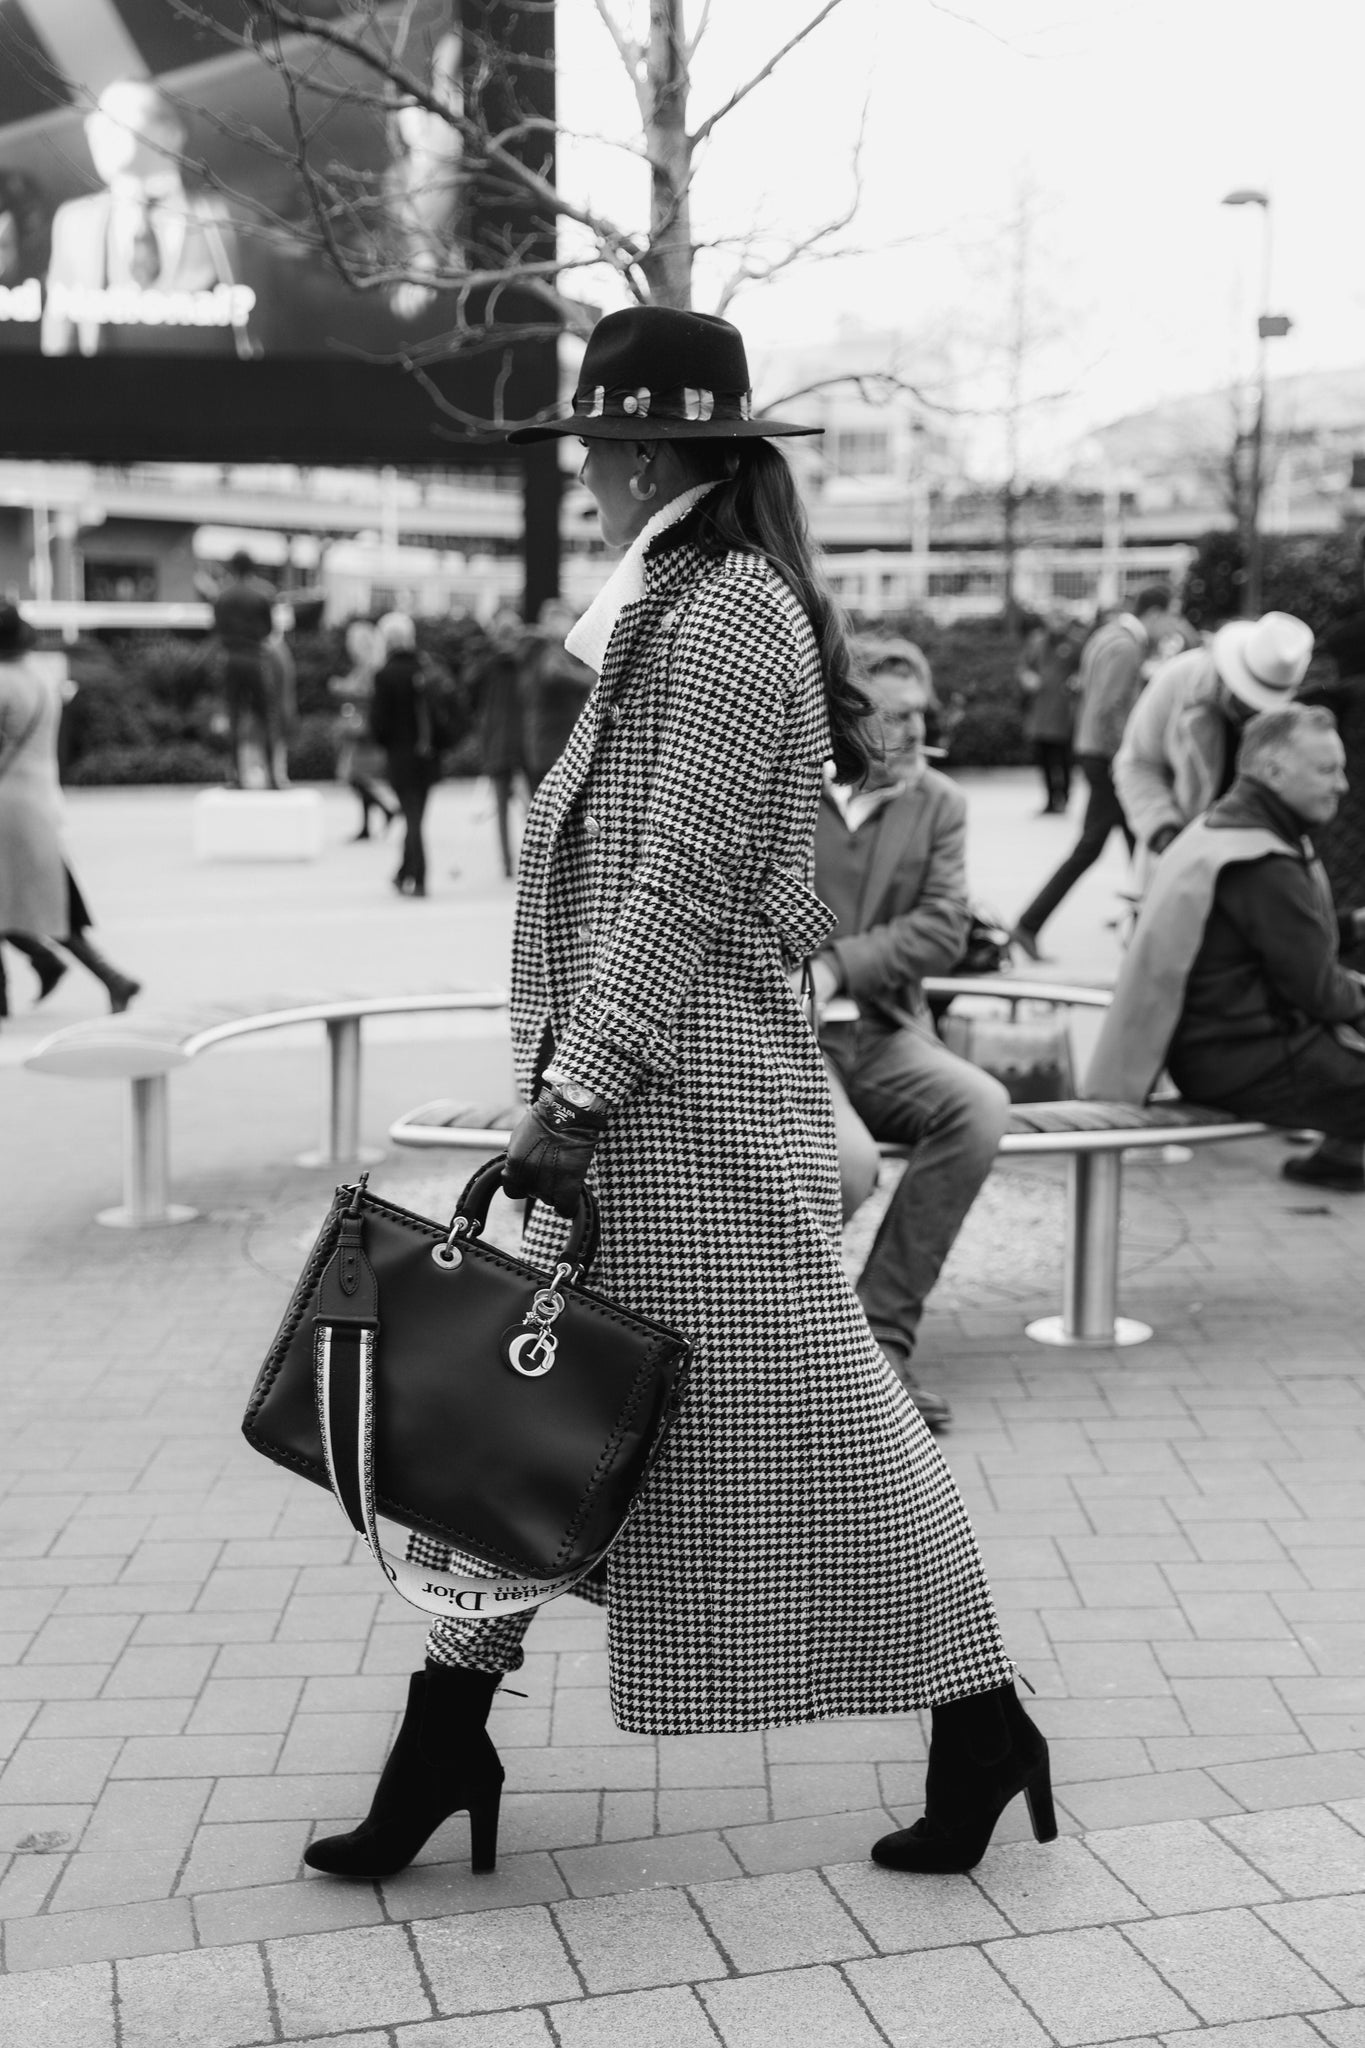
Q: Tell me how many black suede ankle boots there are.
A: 2